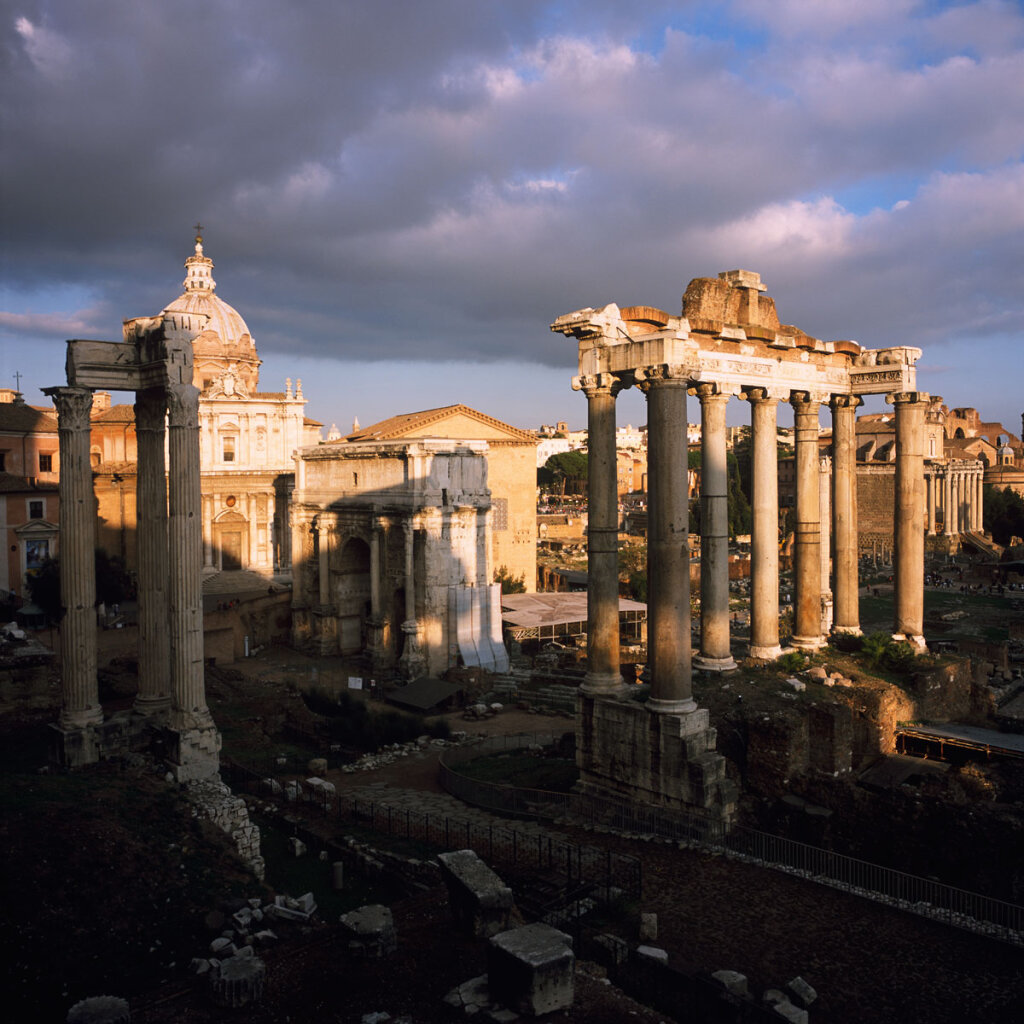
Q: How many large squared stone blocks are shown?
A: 2